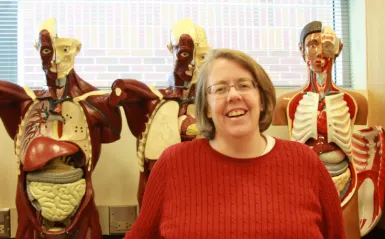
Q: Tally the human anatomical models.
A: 3